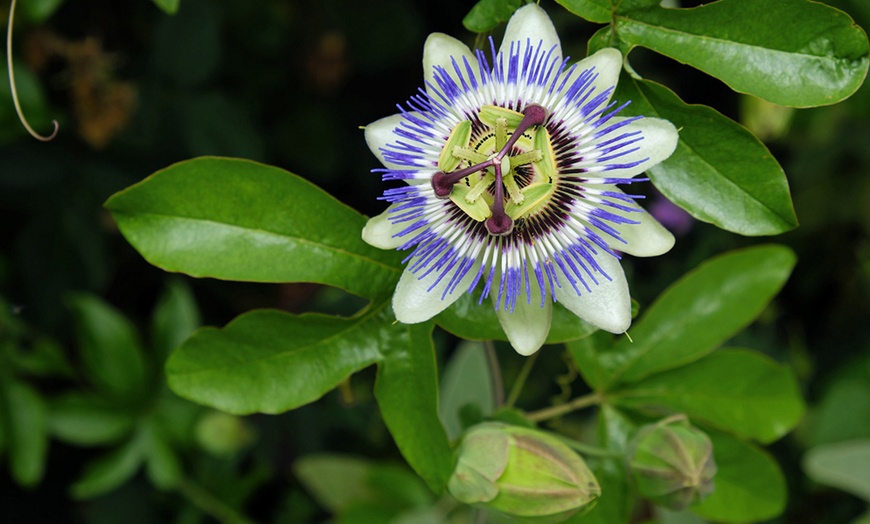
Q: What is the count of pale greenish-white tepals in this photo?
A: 10